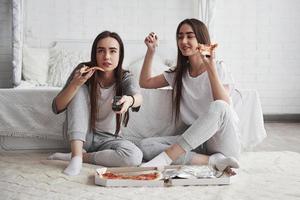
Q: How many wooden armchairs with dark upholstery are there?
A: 0